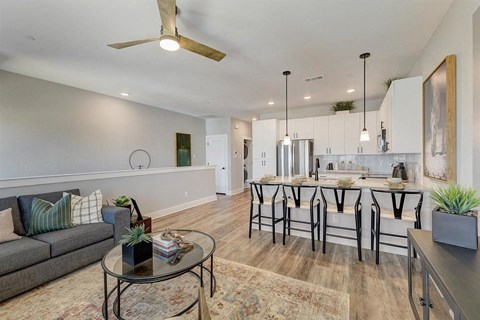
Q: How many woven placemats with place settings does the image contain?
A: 4